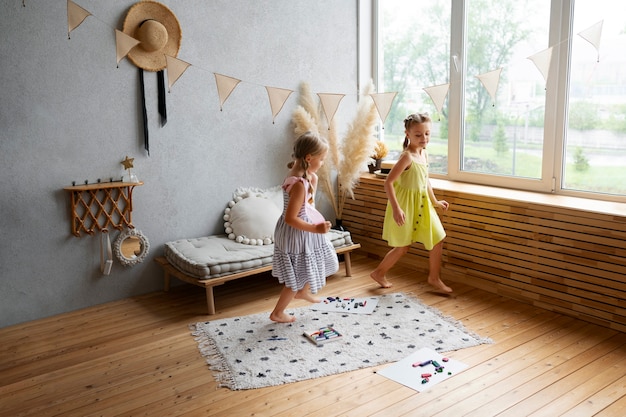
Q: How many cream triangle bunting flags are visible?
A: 11